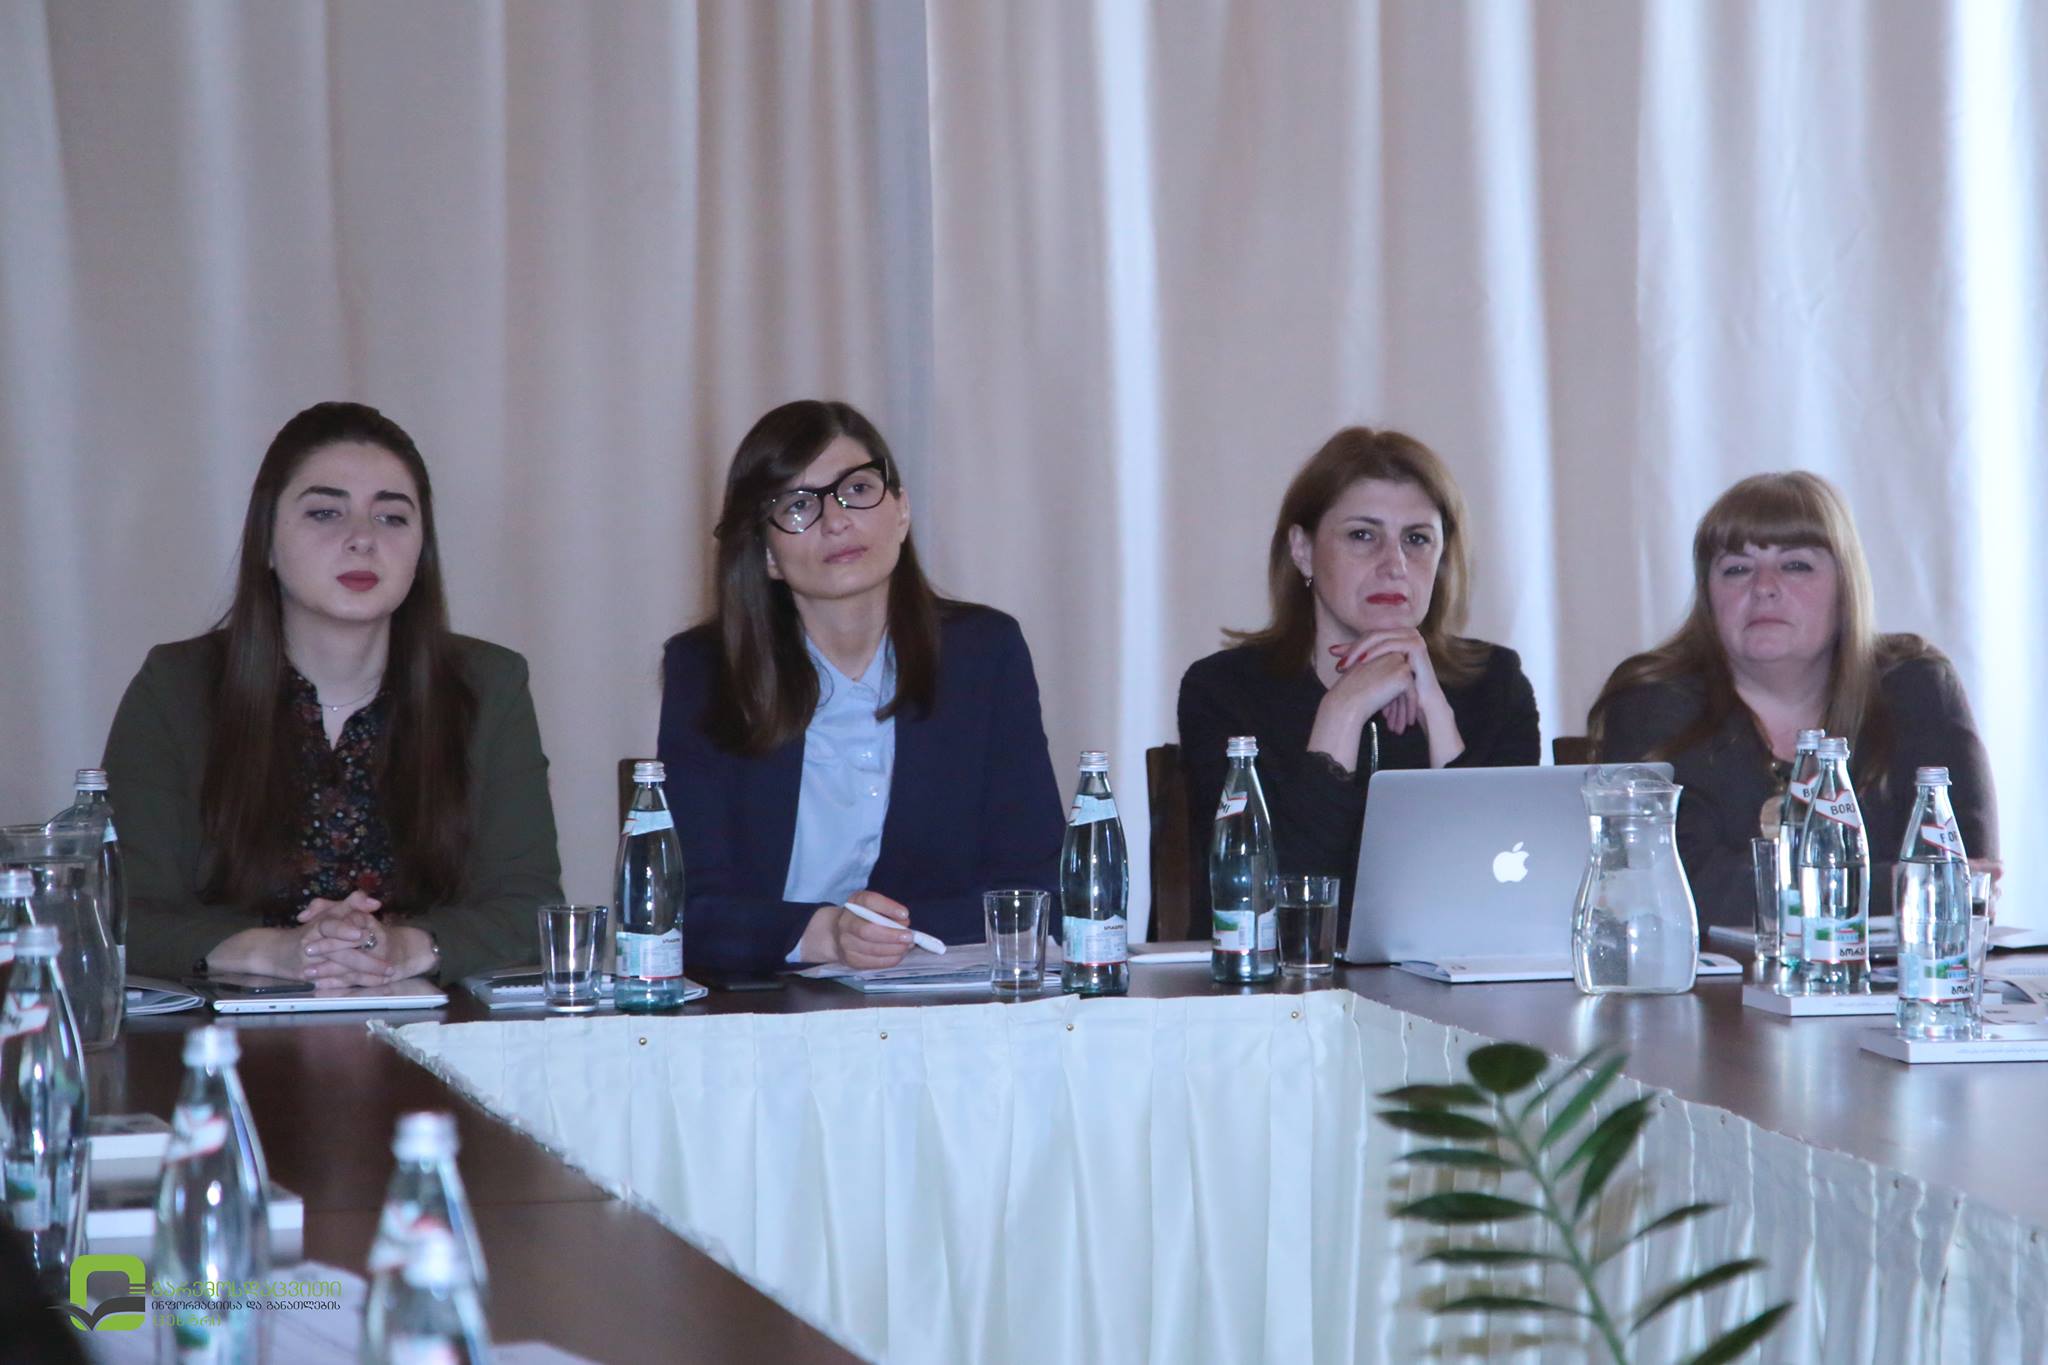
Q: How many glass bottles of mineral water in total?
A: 12